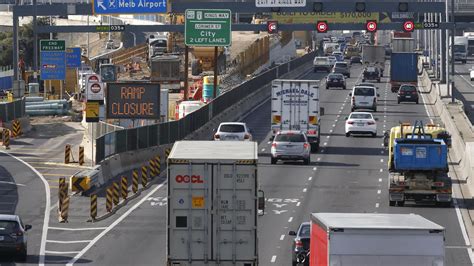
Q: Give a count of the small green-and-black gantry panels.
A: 2